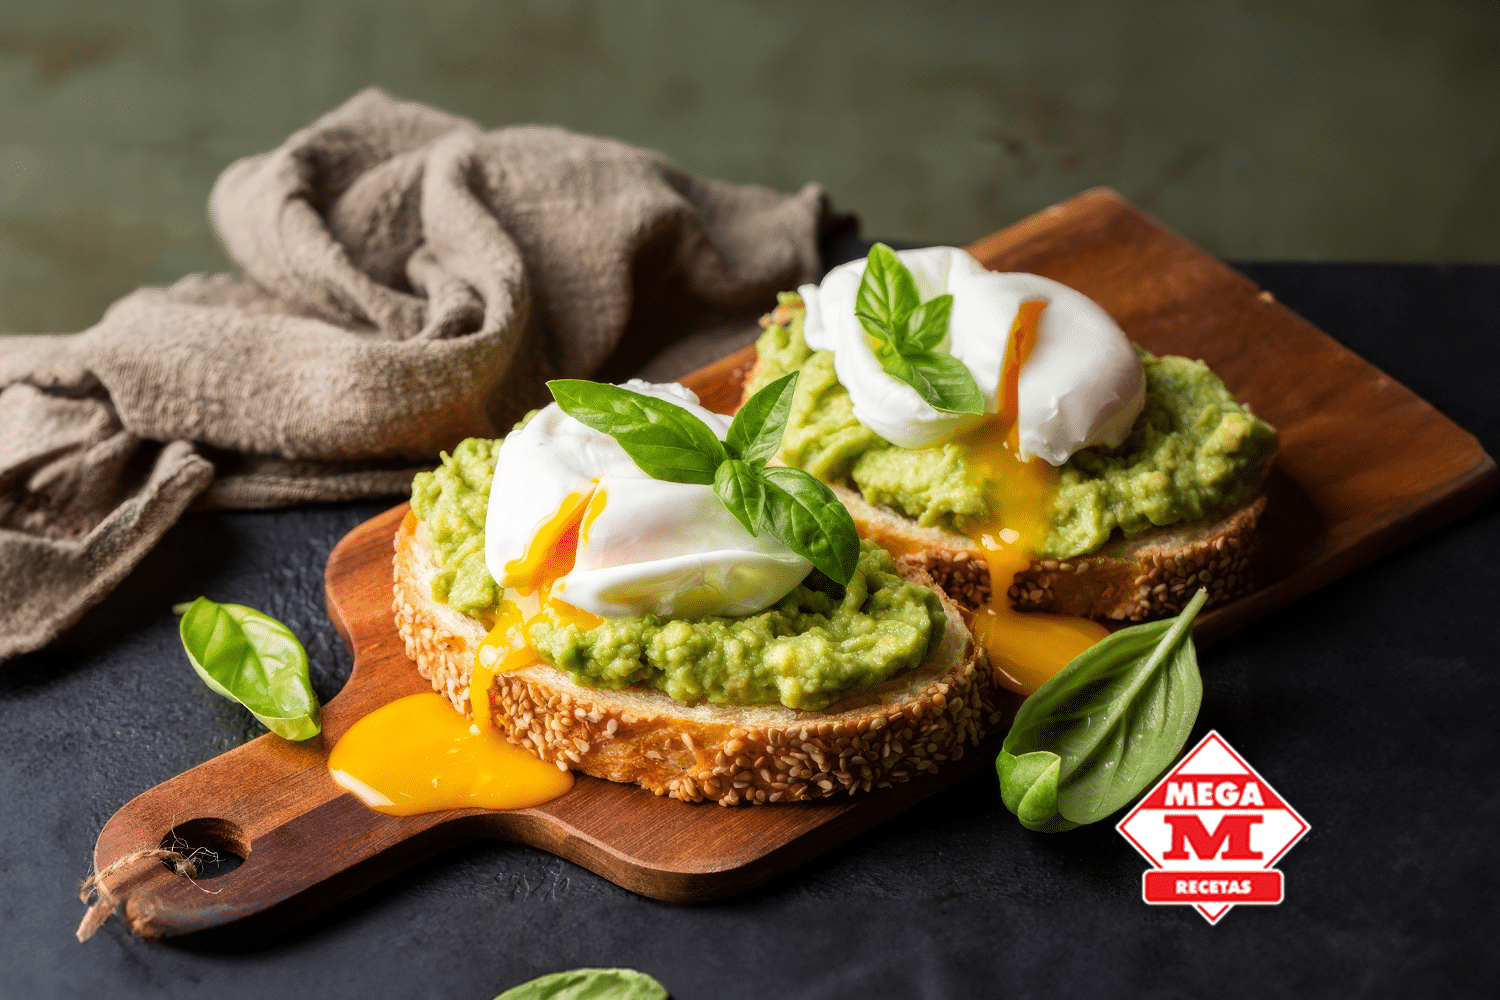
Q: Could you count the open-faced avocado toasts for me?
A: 2